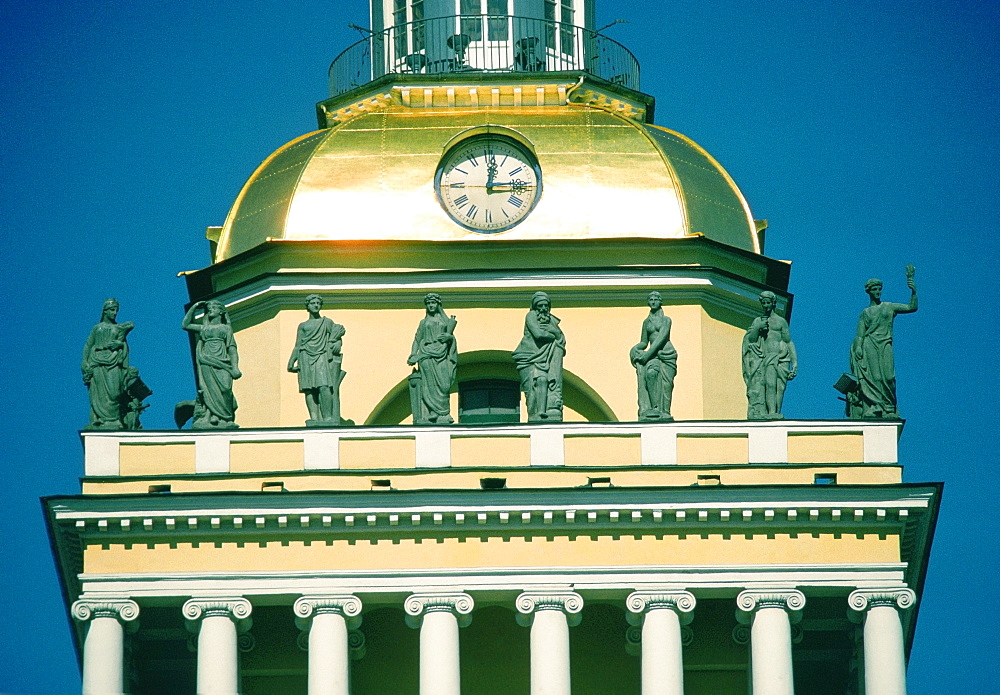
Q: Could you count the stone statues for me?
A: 8